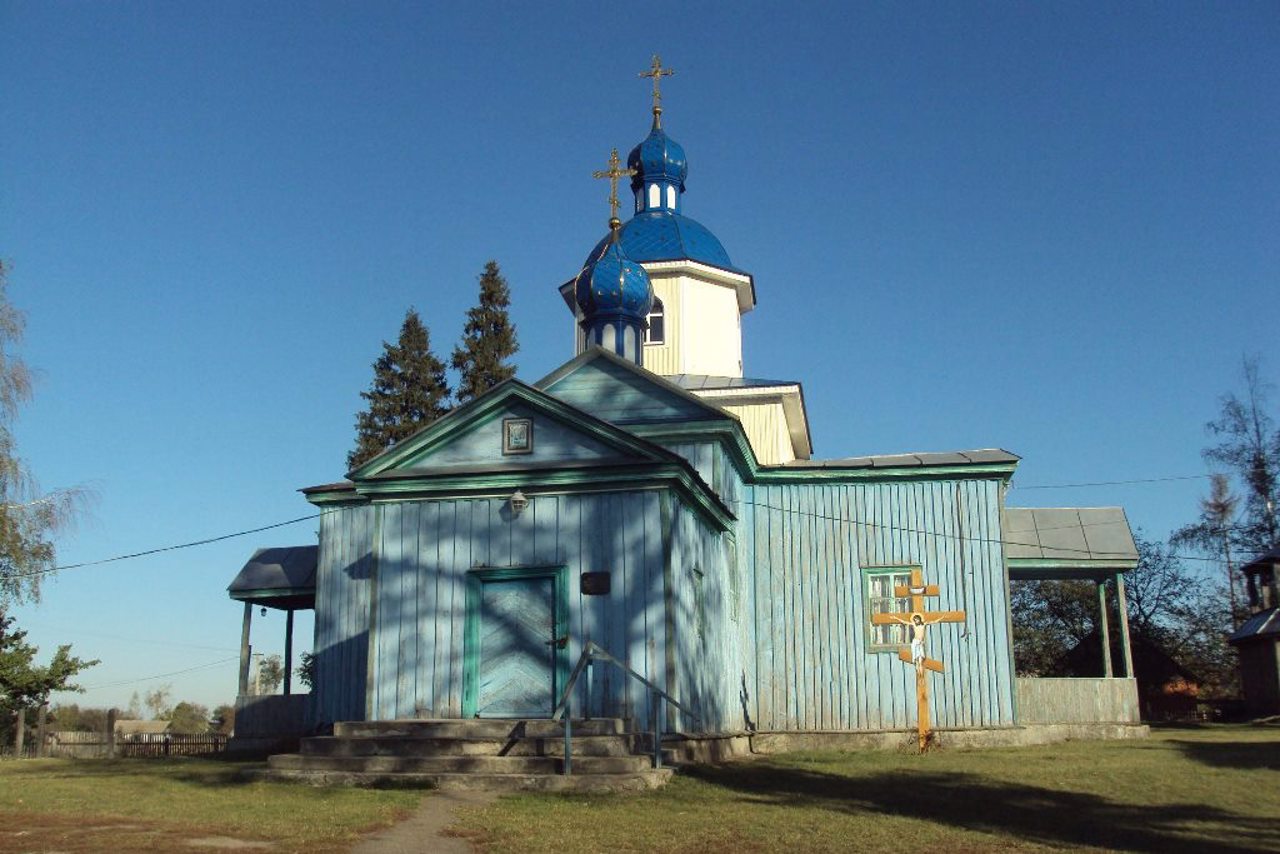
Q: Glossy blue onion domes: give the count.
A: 2